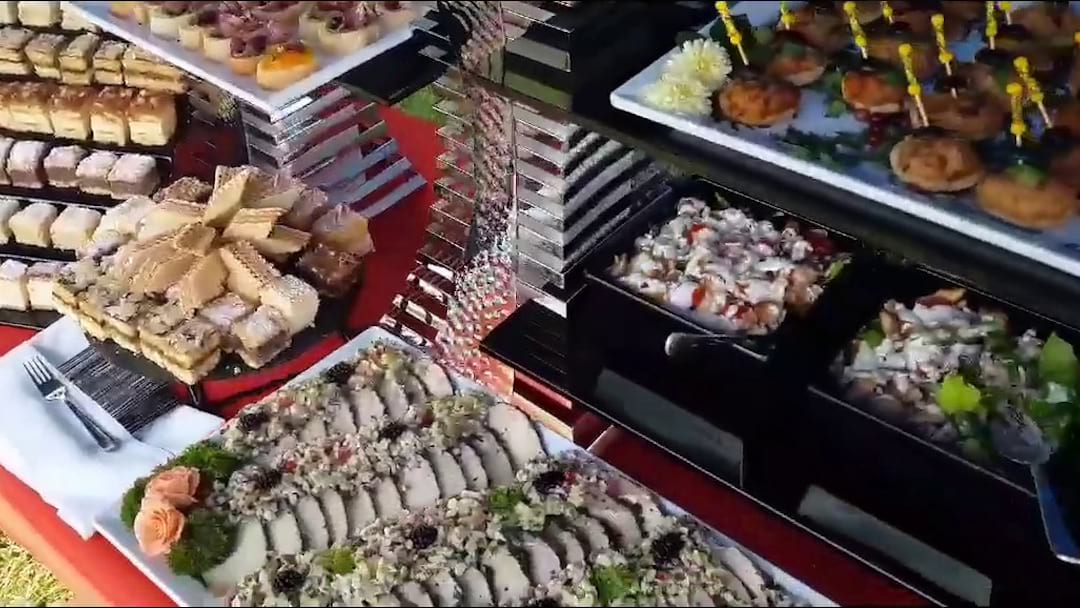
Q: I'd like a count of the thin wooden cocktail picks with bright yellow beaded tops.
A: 11